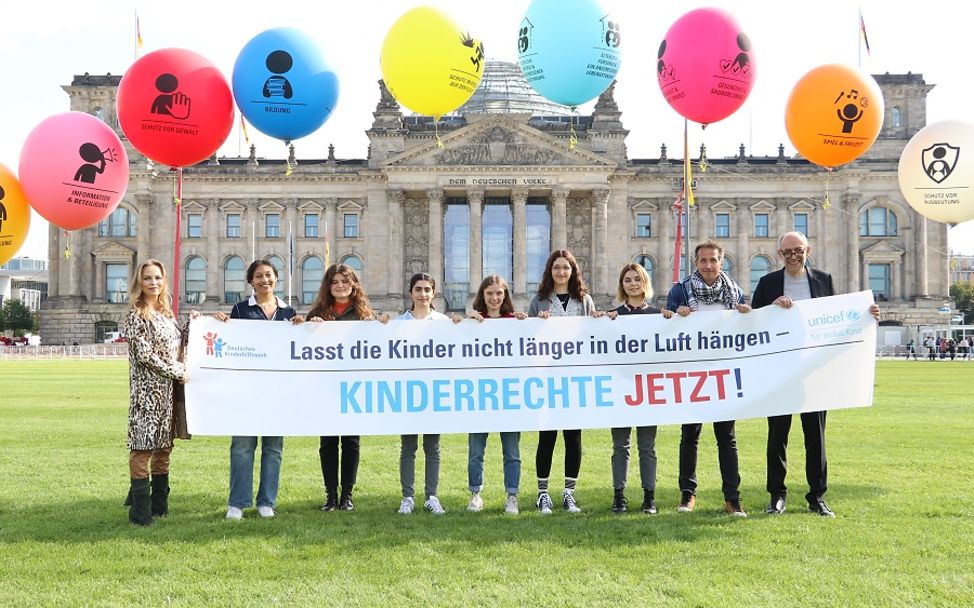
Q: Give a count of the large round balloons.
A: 9